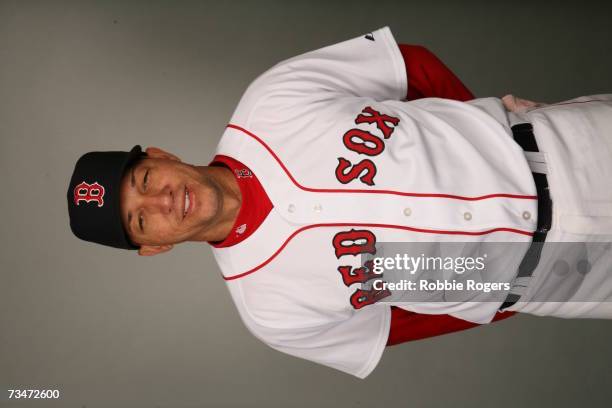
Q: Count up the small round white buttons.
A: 5